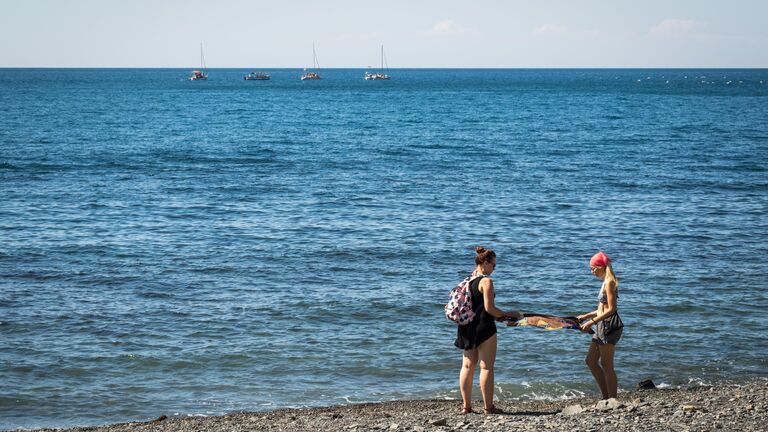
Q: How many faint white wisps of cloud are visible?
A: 3